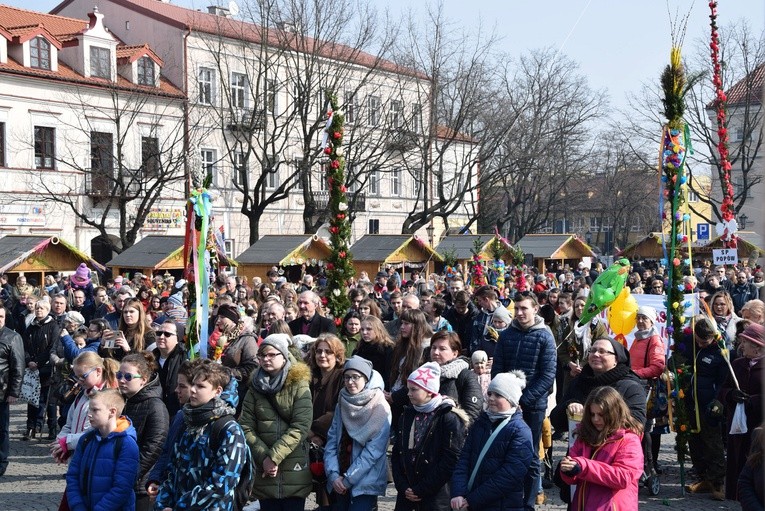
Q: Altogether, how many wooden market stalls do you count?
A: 8